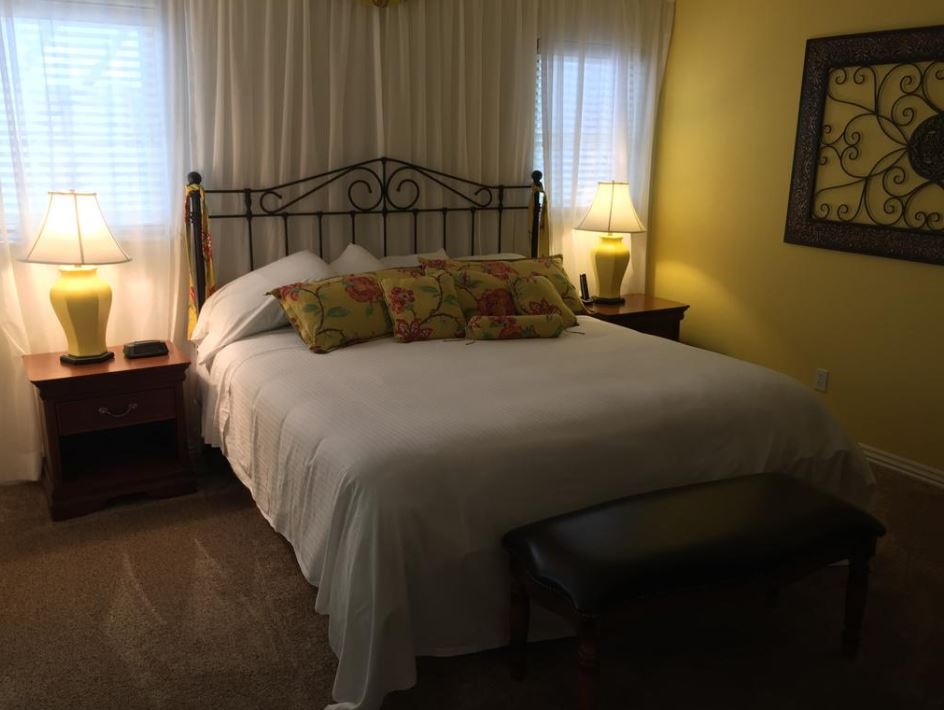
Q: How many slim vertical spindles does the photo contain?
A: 9